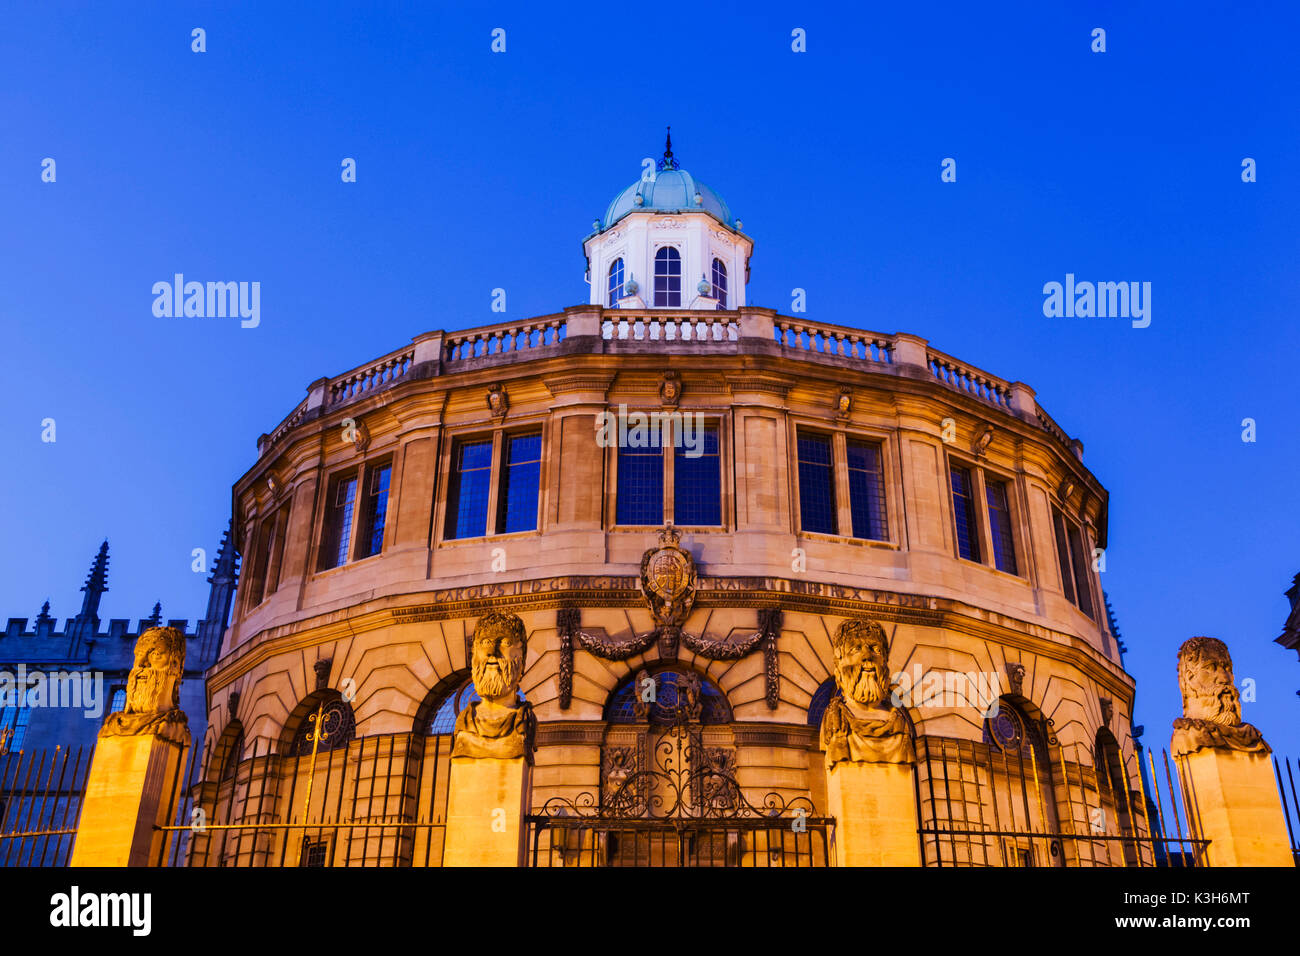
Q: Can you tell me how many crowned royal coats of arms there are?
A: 1